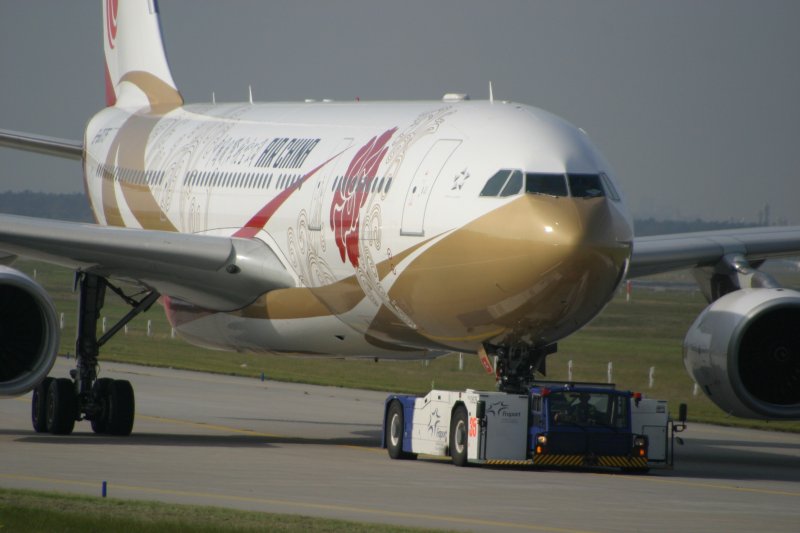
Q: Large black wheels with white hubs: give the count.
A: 2